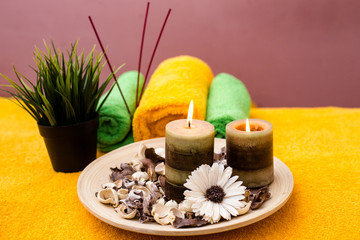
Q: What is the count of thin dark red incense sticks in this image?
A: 3